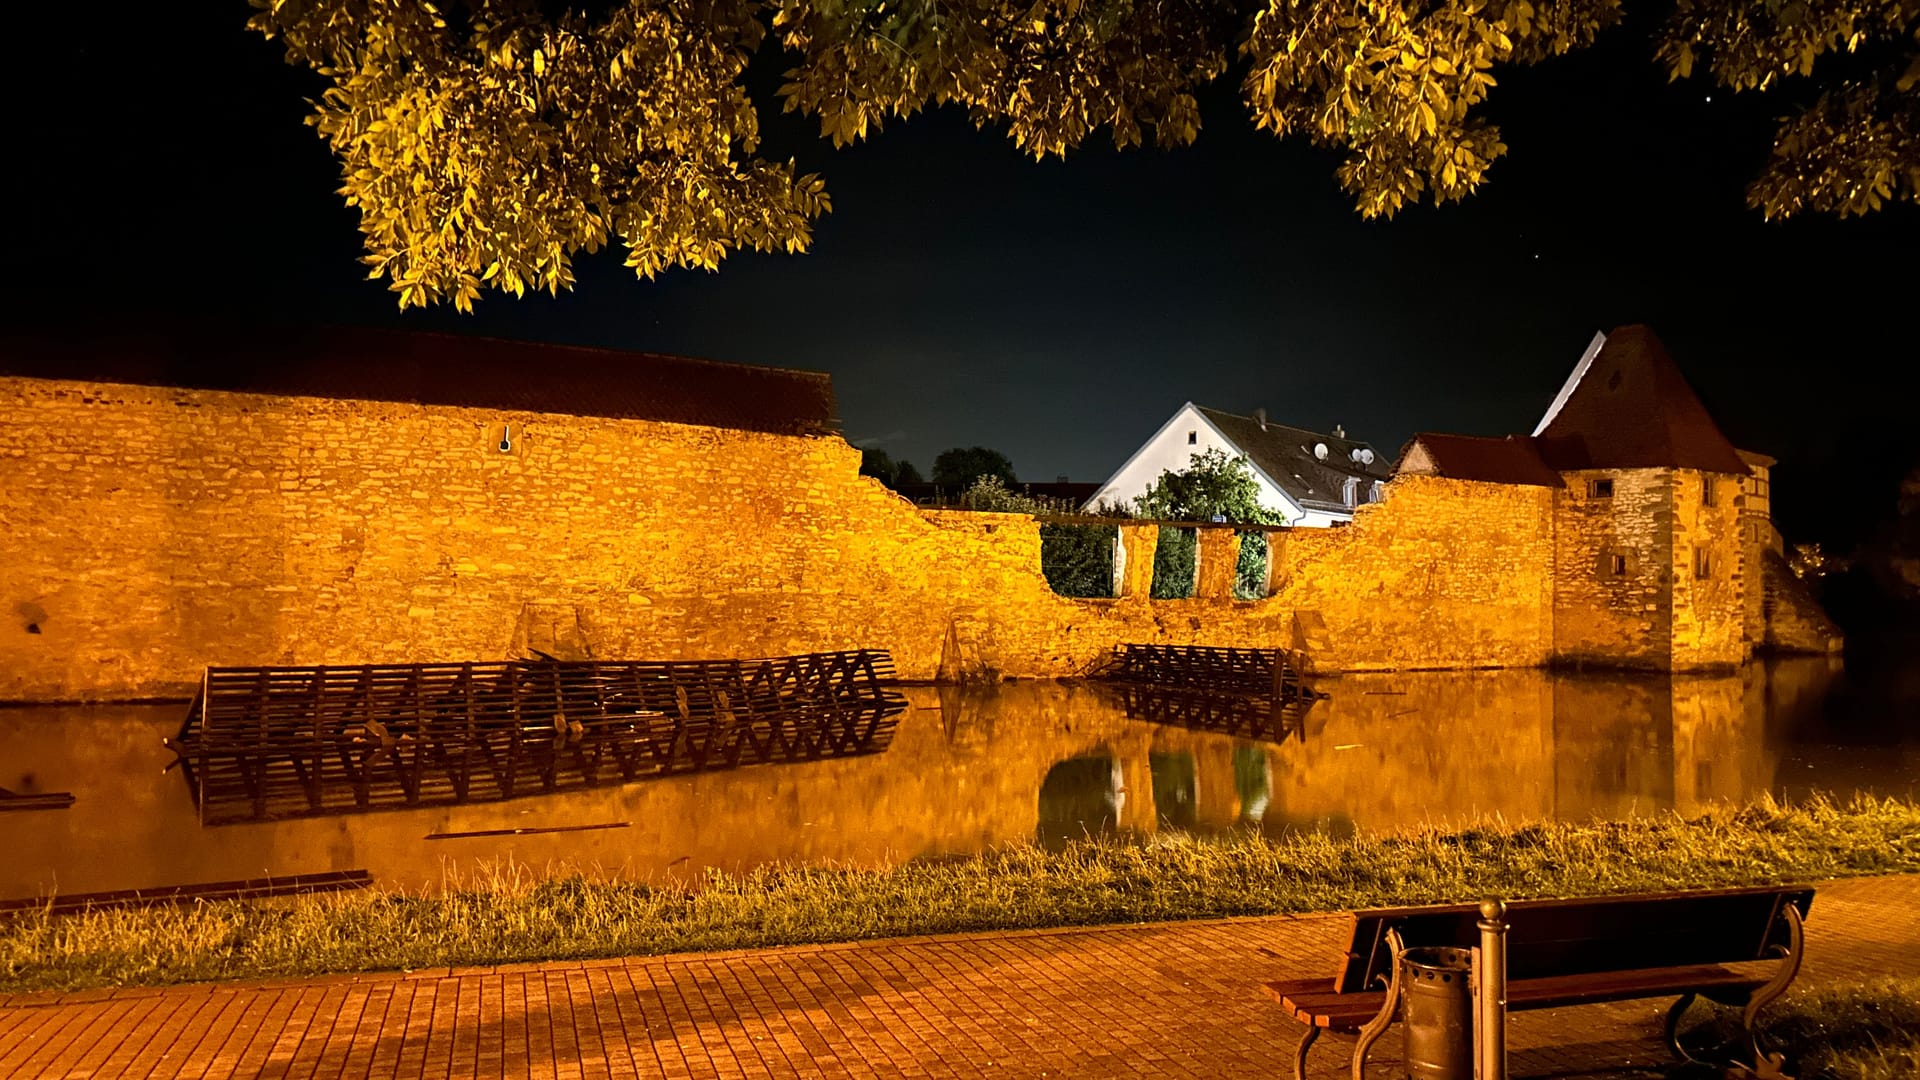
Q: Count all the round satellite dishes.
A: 3